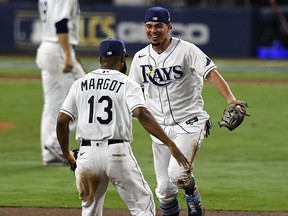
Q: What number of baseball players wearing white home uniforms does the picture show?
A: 3